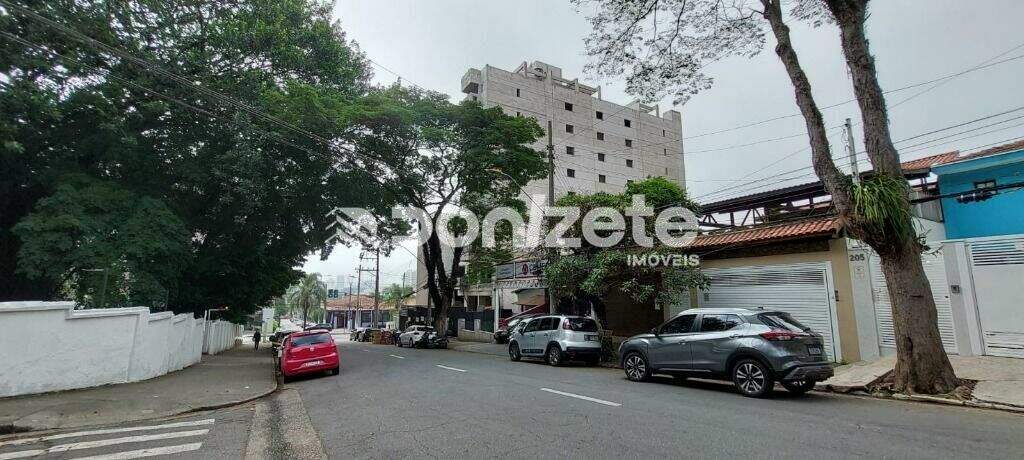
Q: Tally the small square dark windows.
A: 11